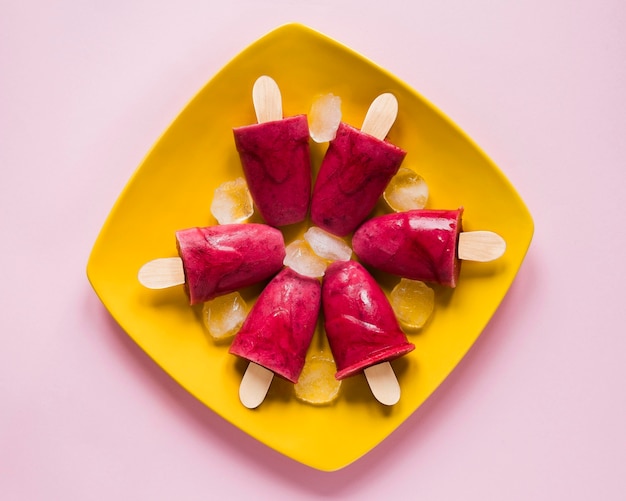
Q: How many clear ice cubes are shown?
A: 8